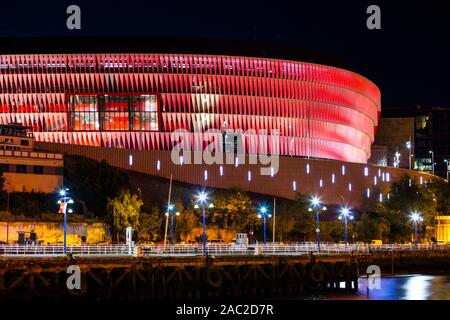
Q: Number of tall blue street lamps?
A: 7